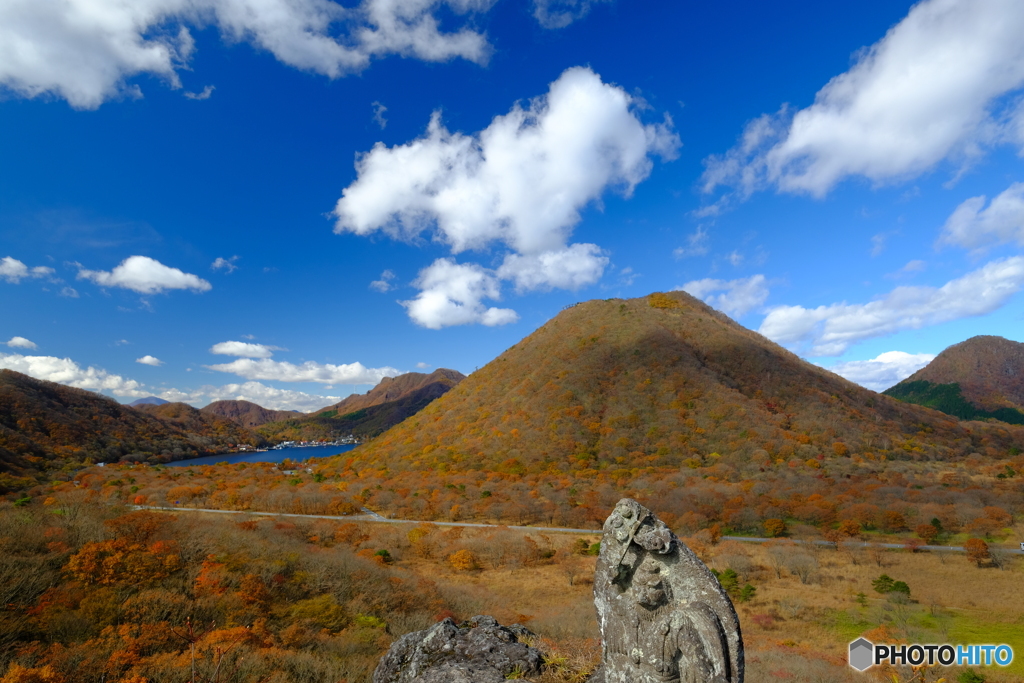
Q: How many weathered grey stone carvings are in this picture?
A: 1